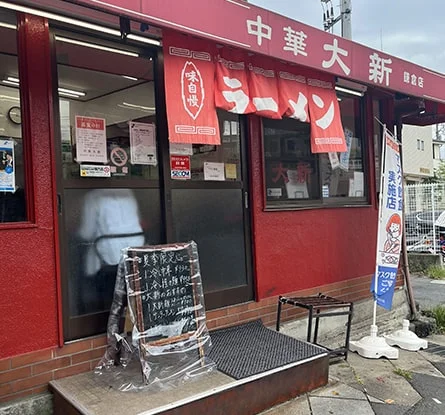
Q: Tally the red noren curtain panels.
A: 5